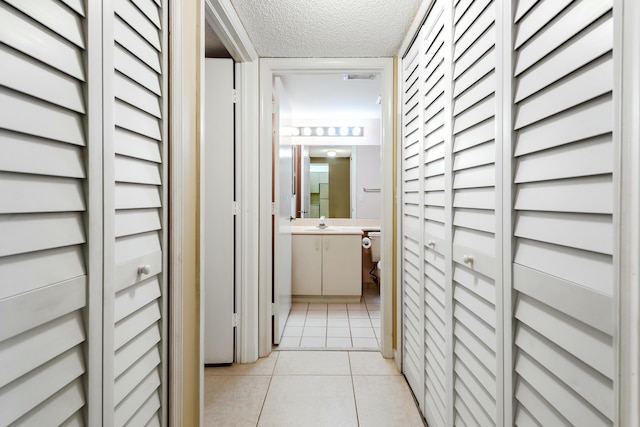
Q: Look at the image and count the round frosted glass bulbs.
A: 6